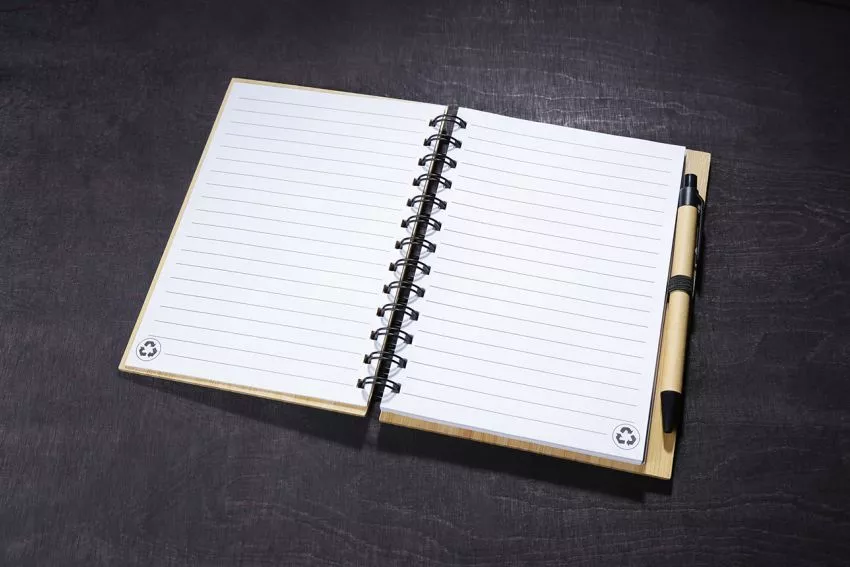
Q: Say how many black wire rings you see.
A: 13